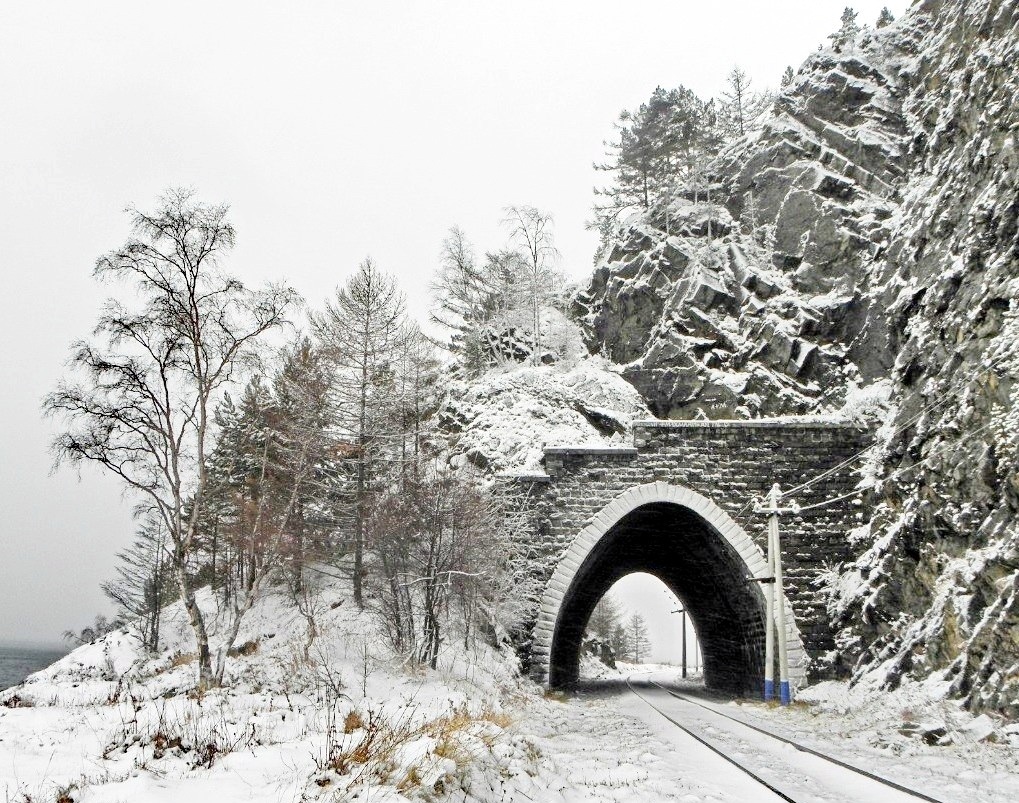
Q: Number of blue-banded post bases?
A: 2